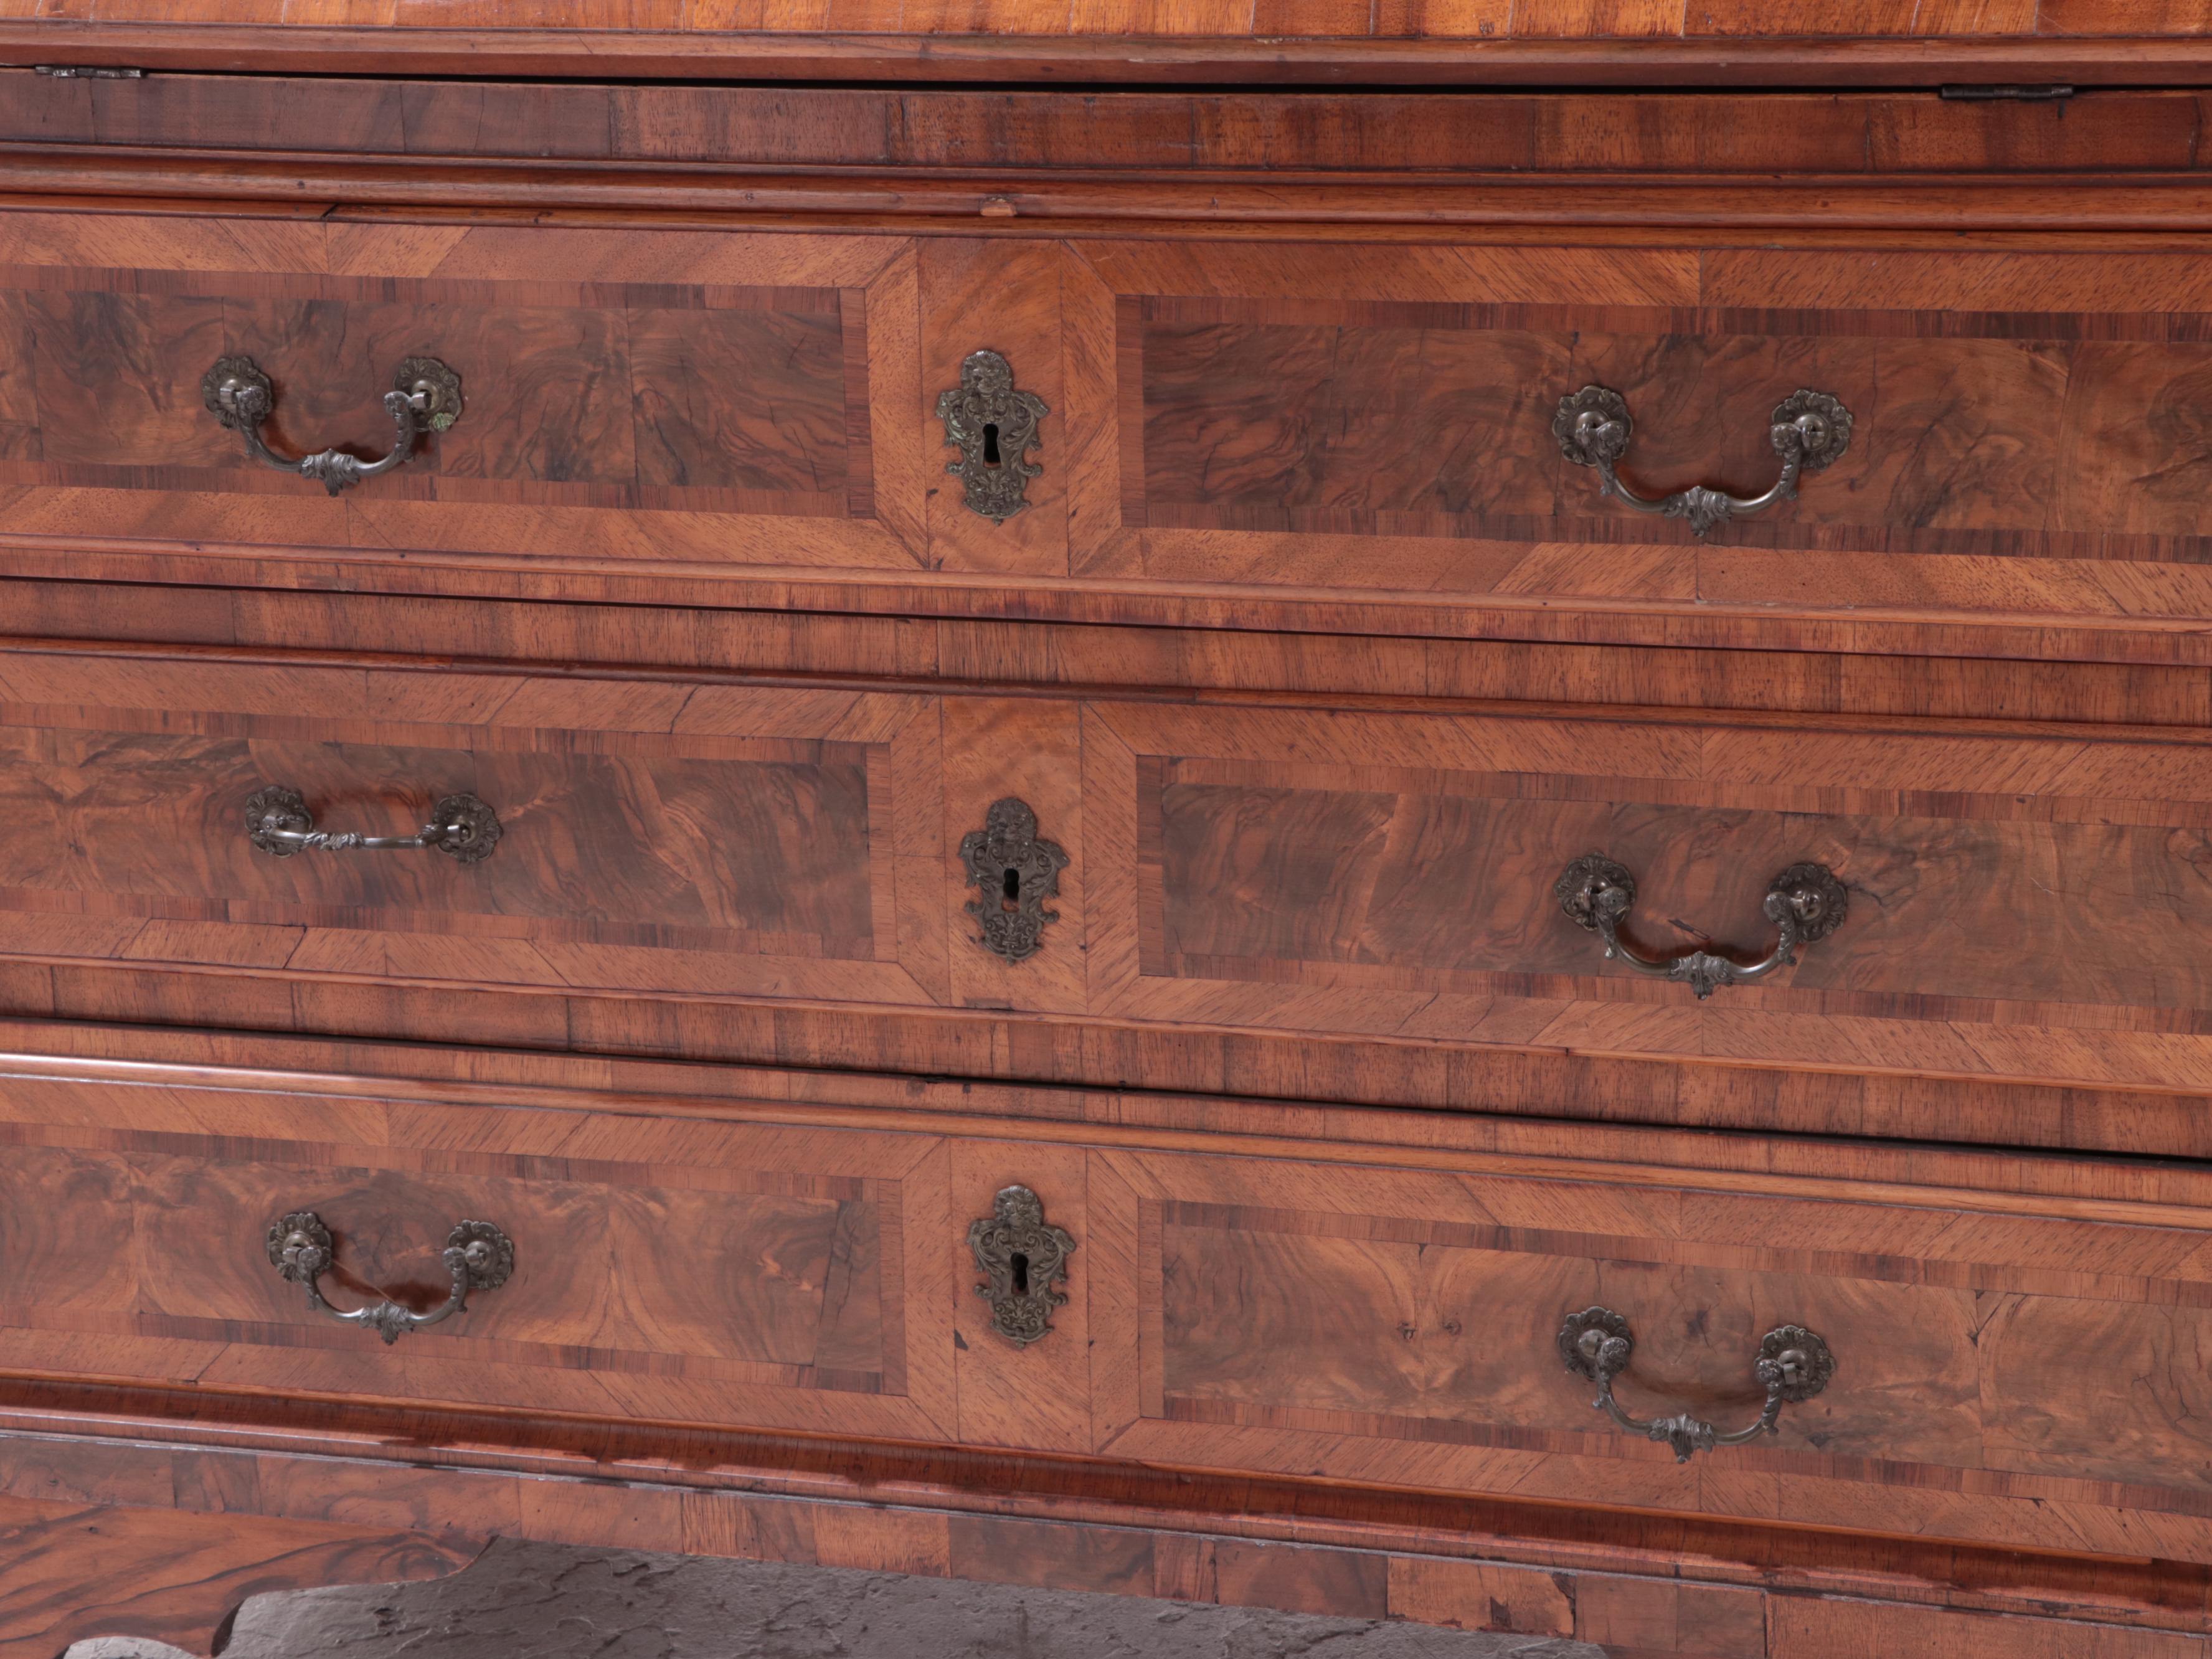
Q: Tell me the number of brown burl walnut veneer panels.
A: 6